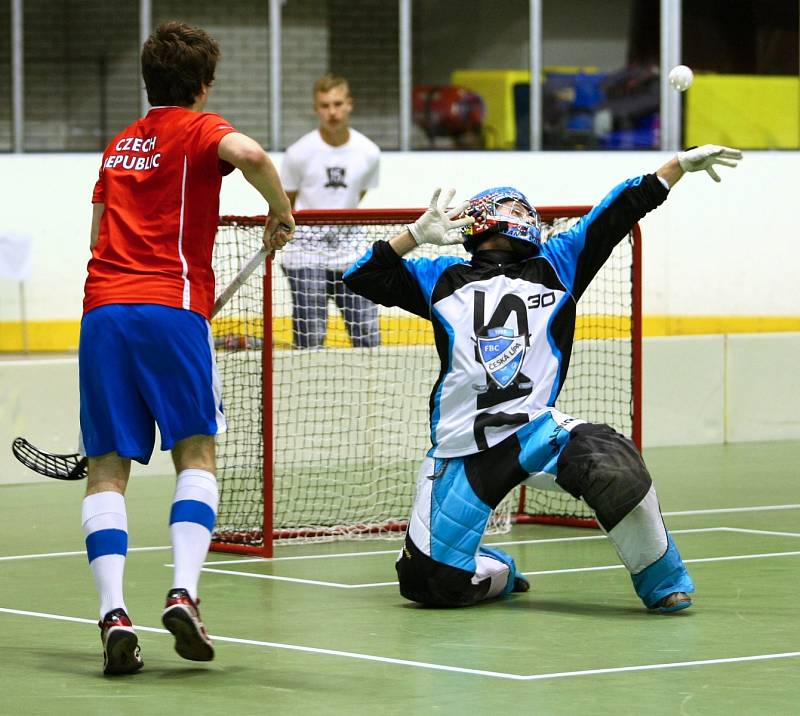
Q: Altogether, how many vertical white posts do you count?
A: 6